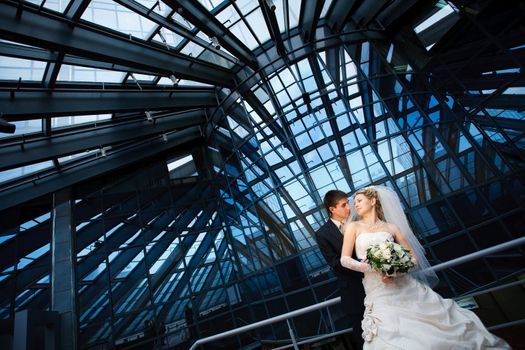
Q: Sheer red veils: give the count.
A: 0